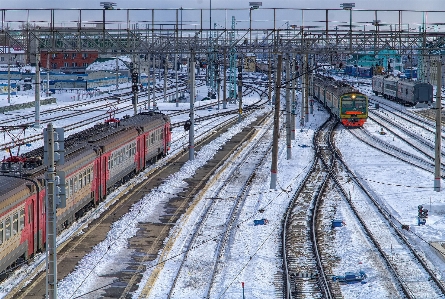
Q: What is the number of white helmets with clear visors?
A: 0